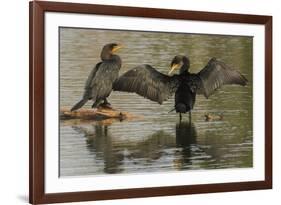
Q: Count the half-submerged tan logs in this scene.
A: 1